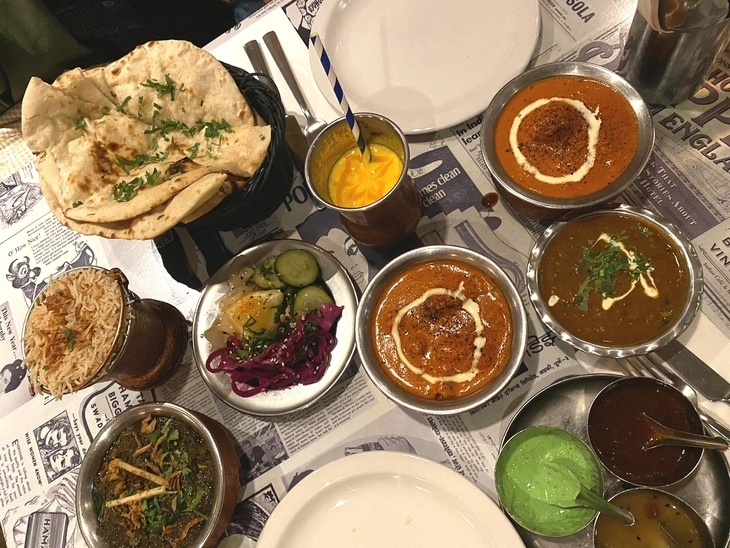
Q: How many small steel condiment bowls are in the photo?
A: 3